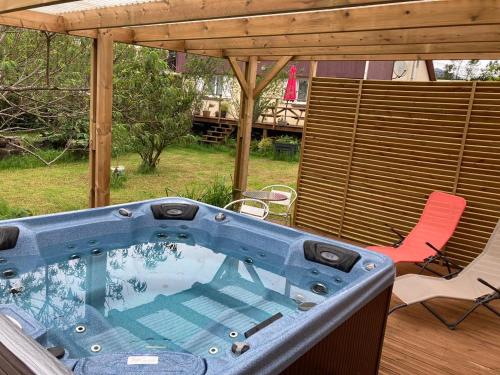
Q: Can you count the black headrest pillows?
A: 3